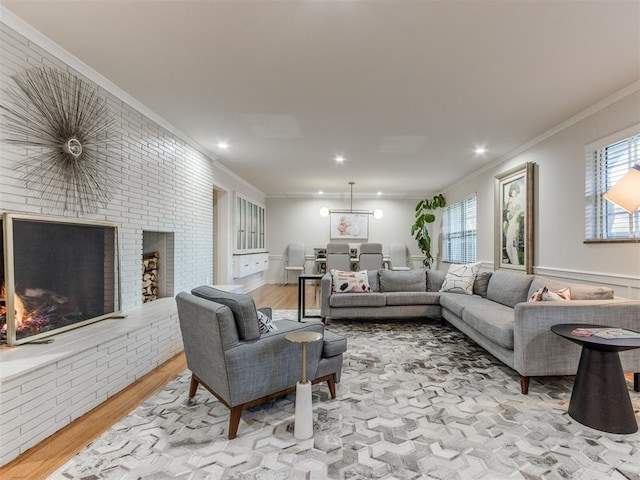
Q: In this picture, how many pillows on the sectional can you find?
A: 3